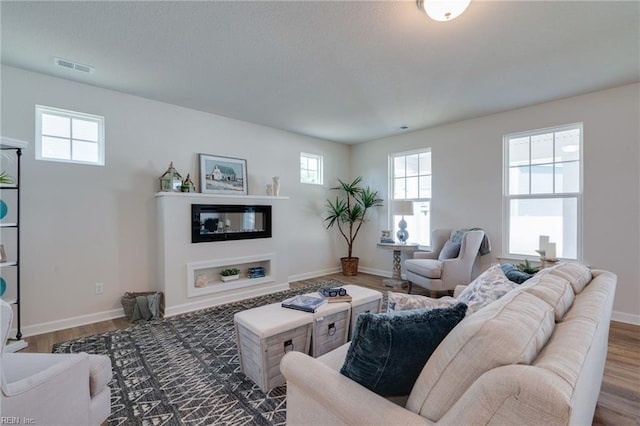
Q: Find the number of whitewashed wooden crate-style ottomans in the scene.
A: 3